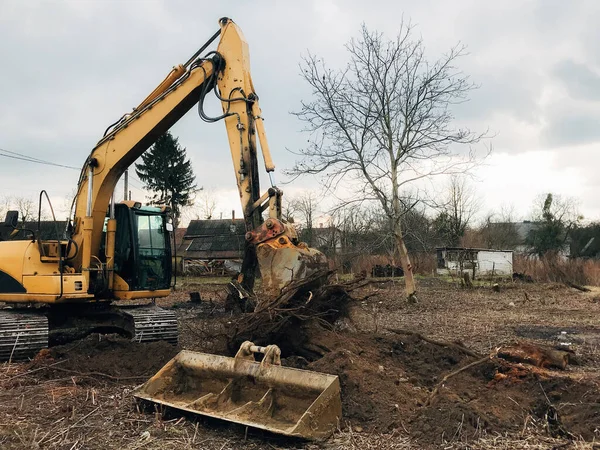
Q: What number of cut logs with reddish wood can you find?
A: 1